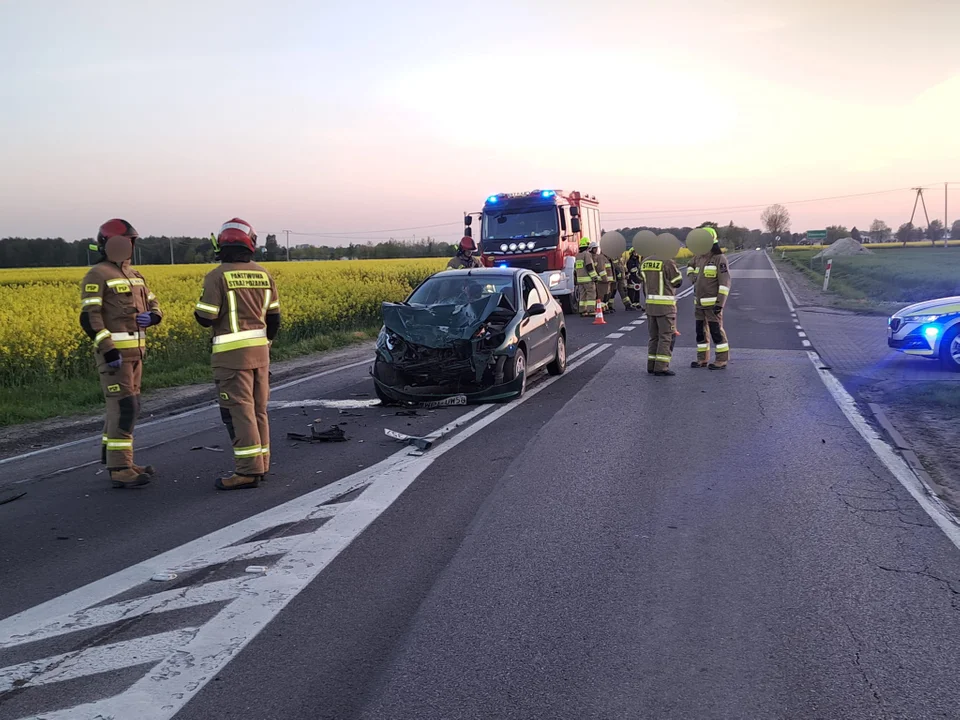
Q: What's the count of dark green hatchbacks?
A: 1